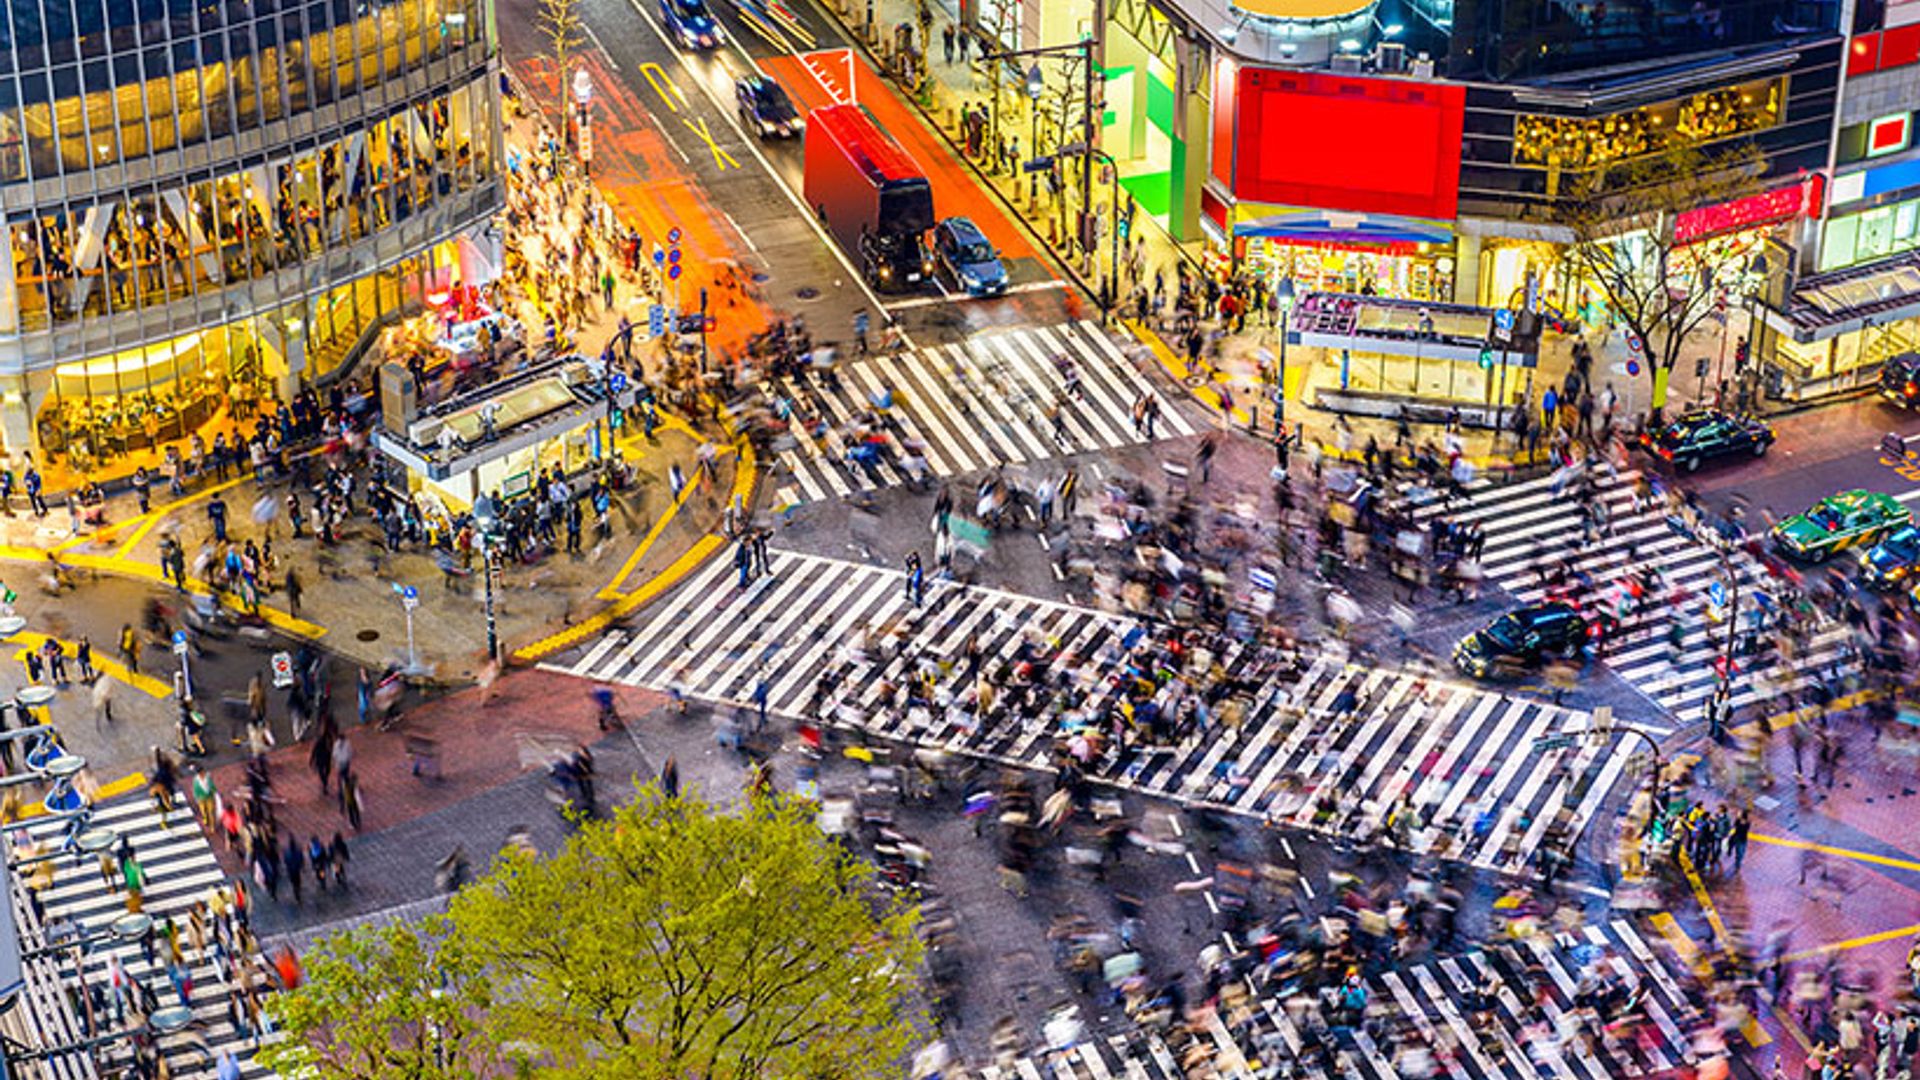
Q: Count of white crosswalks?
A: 5